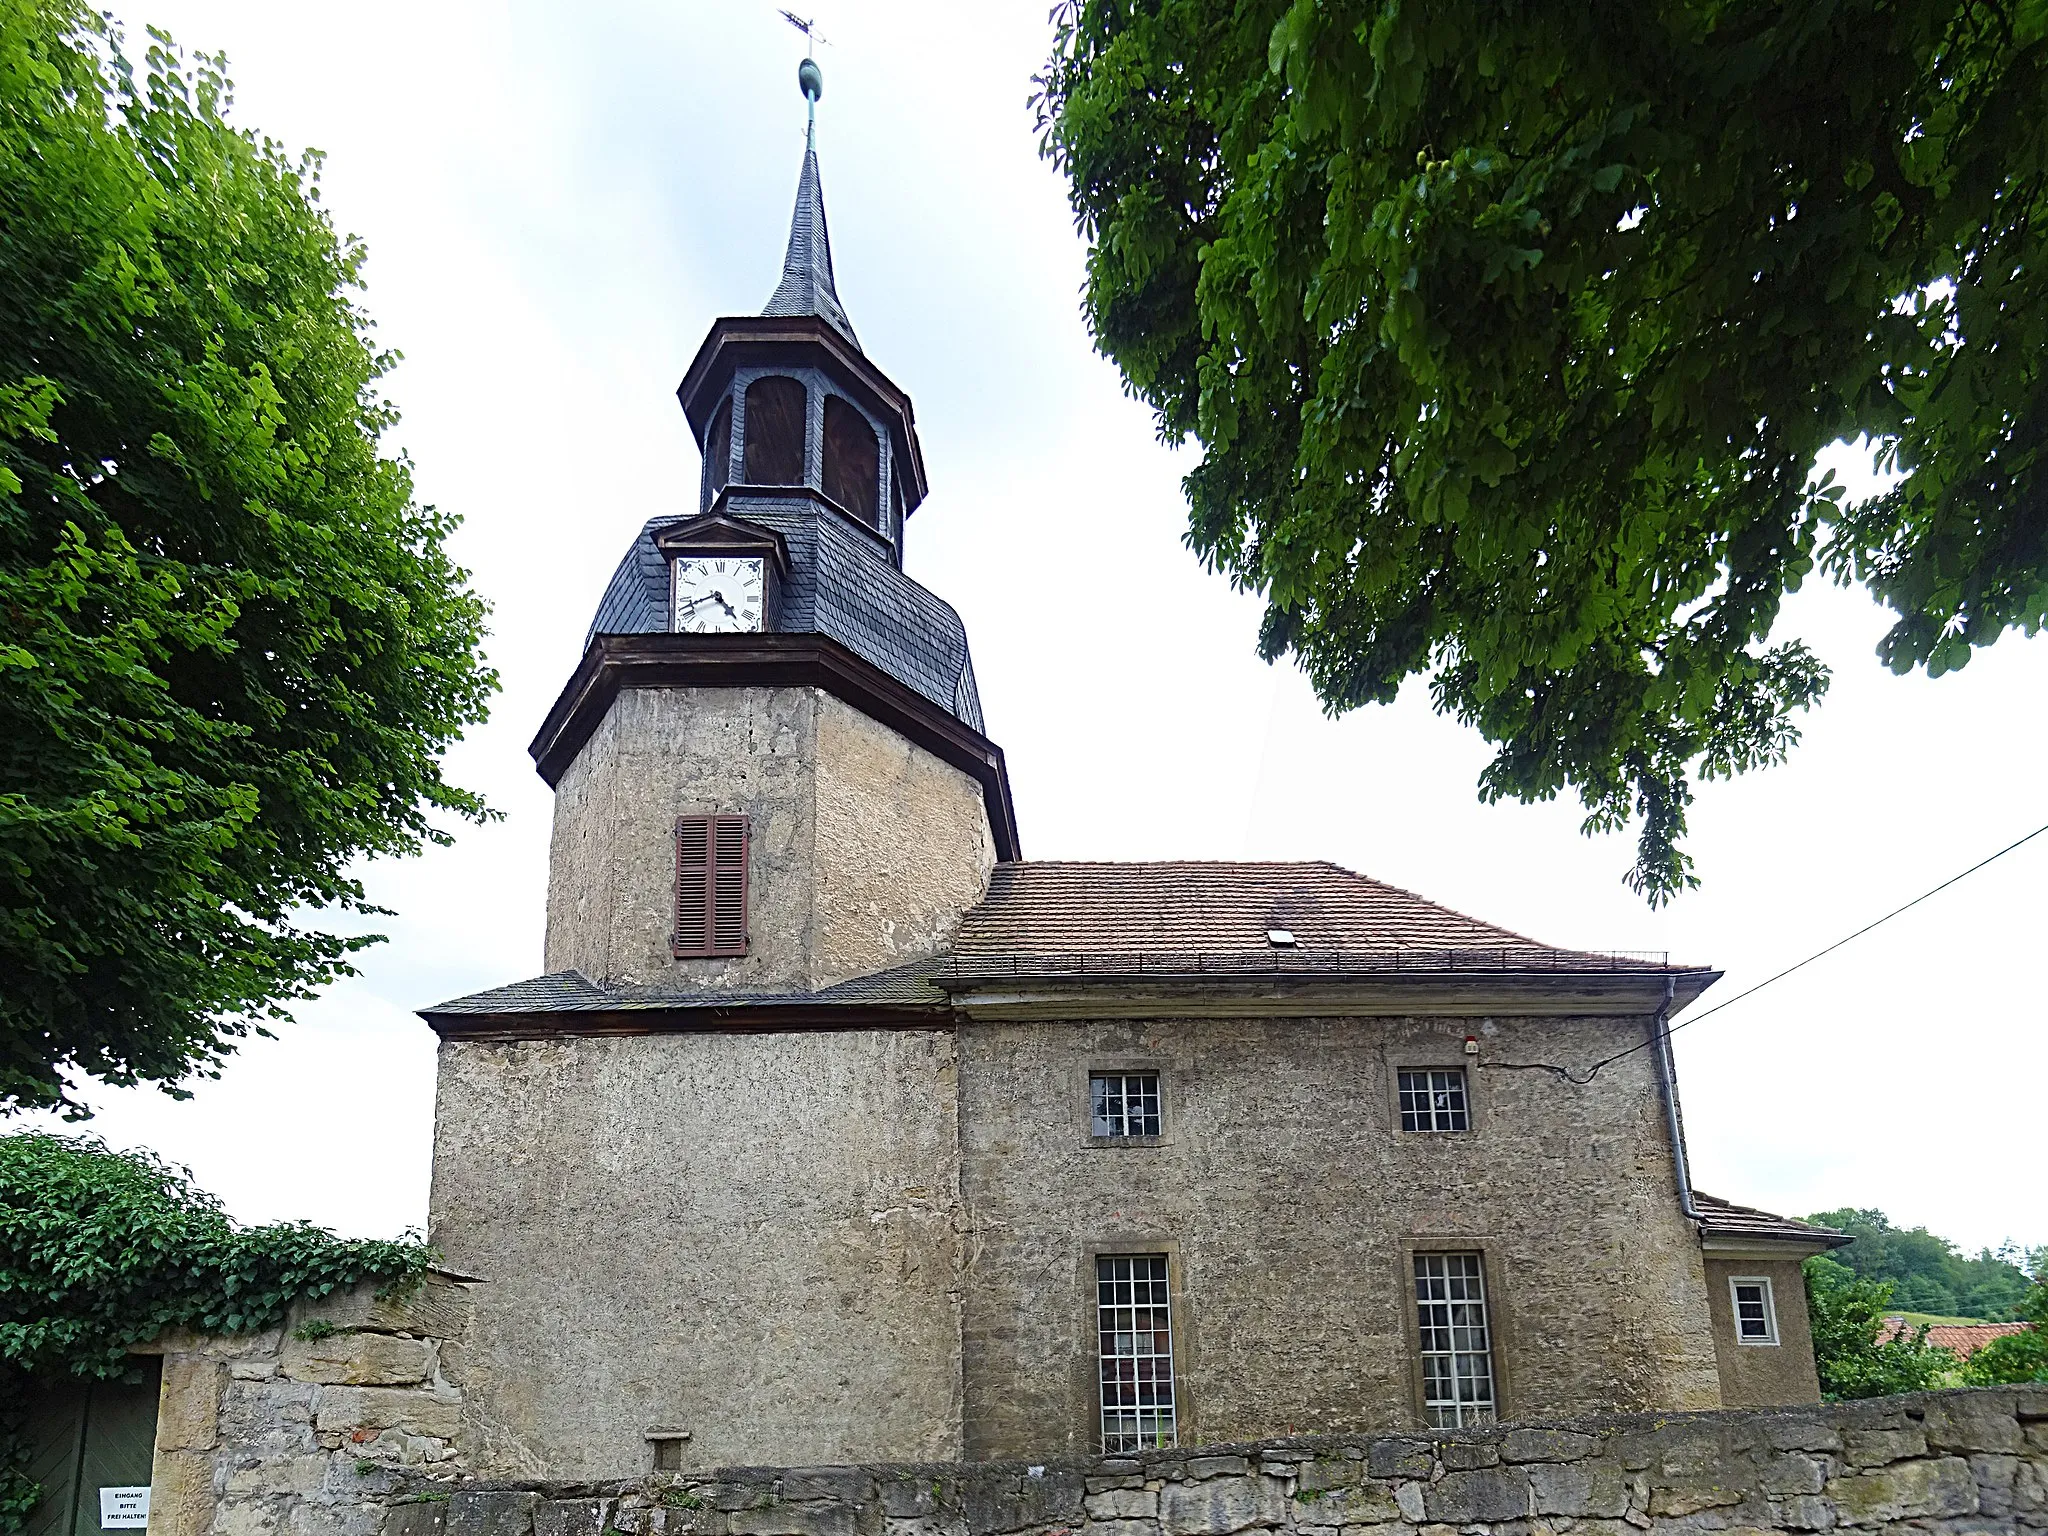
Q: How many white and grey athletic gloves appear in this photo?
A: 0